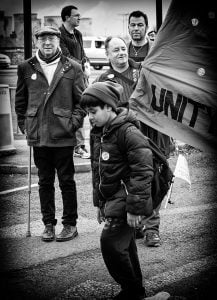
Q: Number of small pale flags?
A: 1